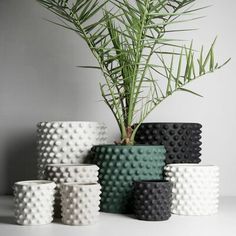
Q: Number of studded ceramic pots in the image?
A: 8